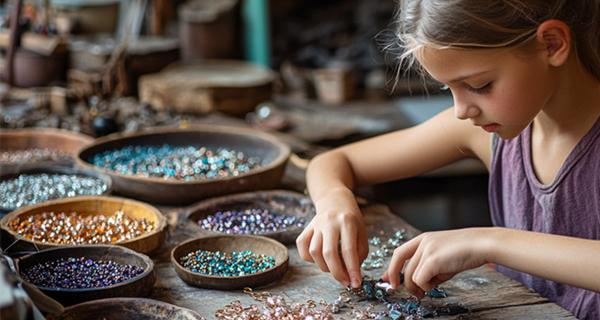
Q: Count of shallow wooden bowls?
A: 8